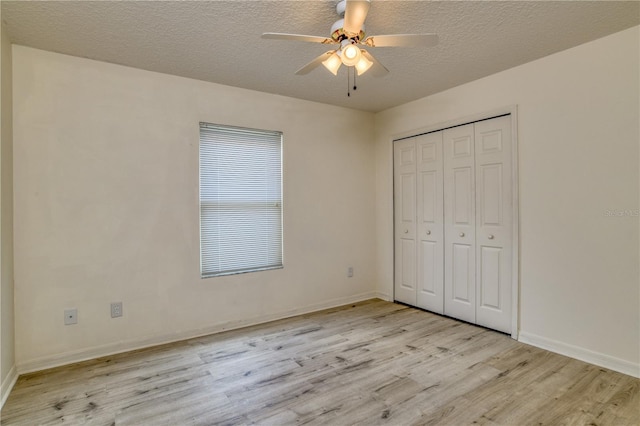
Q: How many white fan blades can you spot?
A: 5